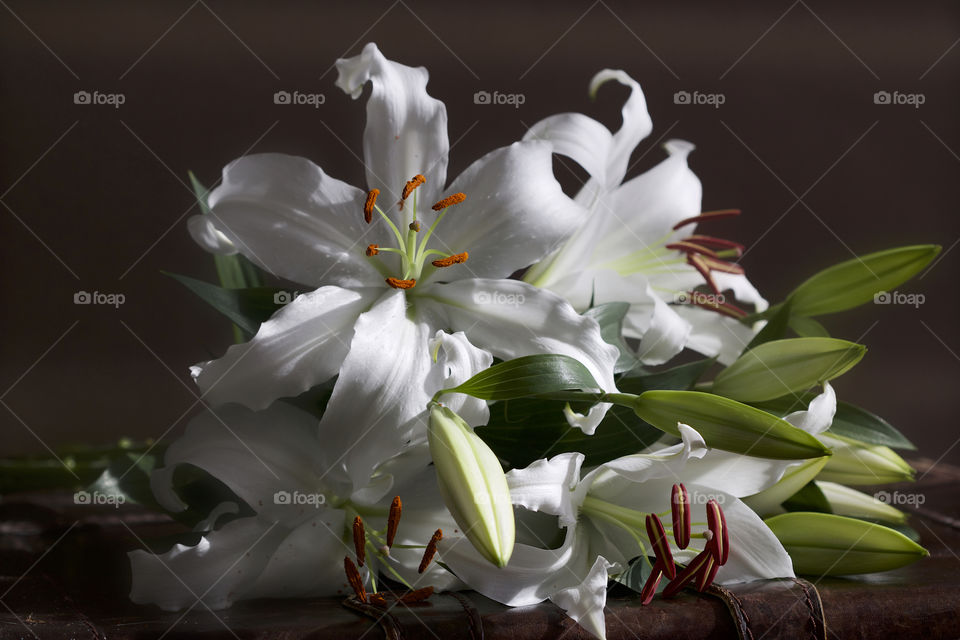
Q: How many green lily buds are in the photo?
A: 8